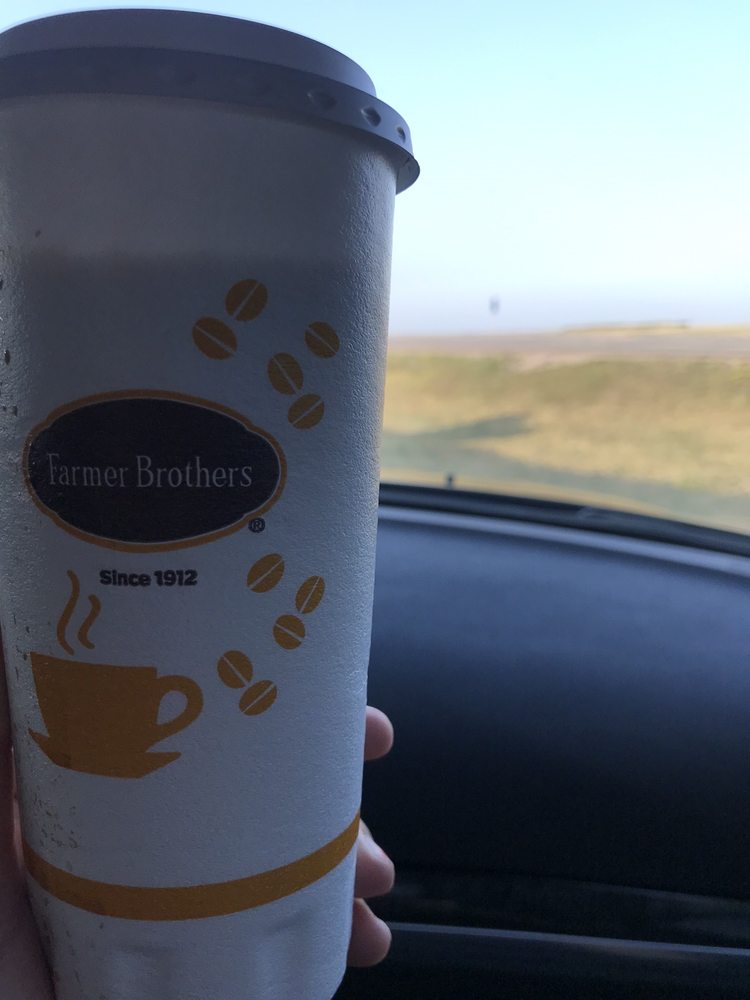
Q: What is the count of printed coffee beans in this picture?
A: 10